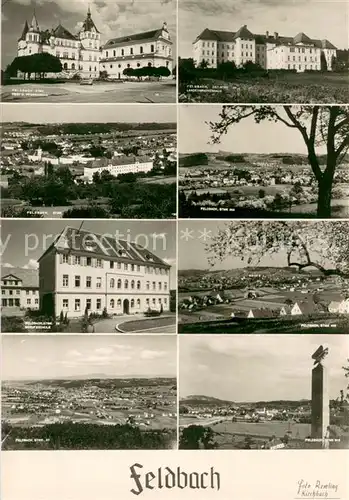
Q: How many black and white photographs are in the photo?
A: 8